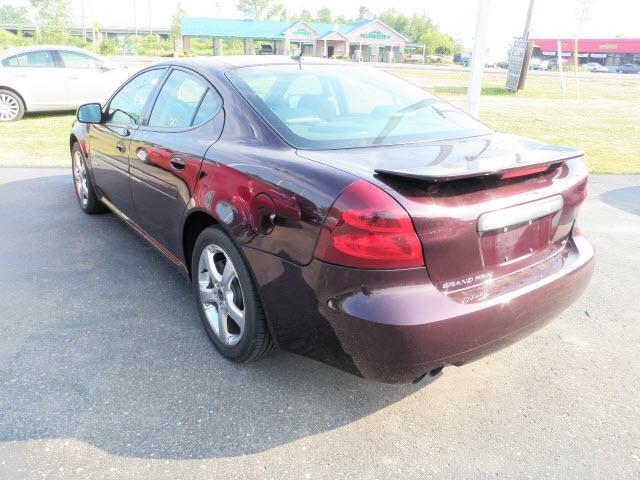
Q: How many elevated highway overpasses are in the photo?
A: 1